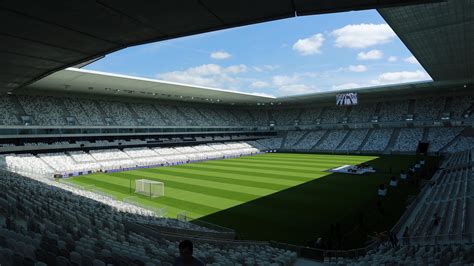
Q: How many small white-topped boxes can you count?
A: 6